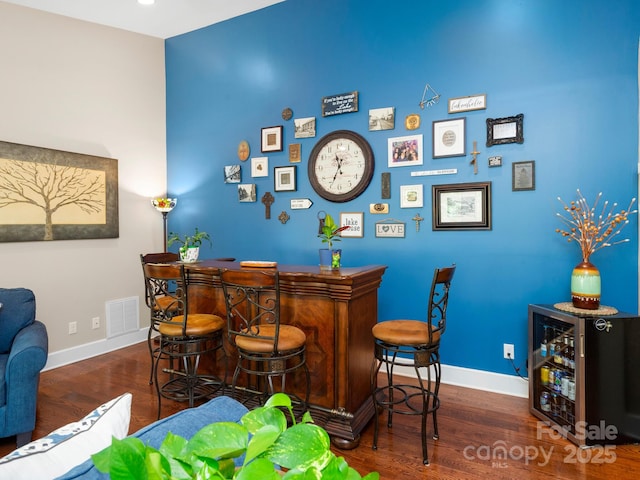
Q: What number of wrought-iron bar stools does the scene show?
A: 4